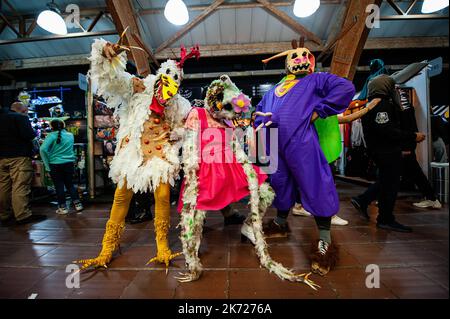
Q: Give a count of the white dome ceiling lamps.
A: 4